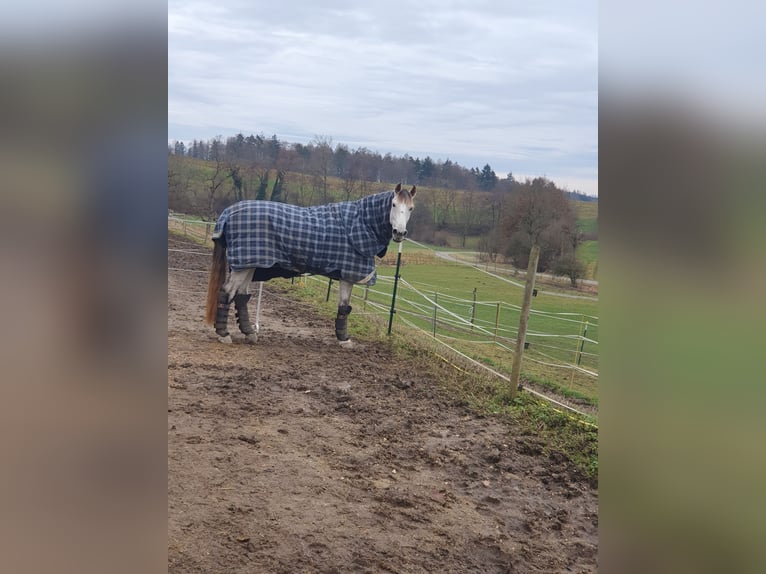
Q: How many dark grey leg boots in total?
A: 3